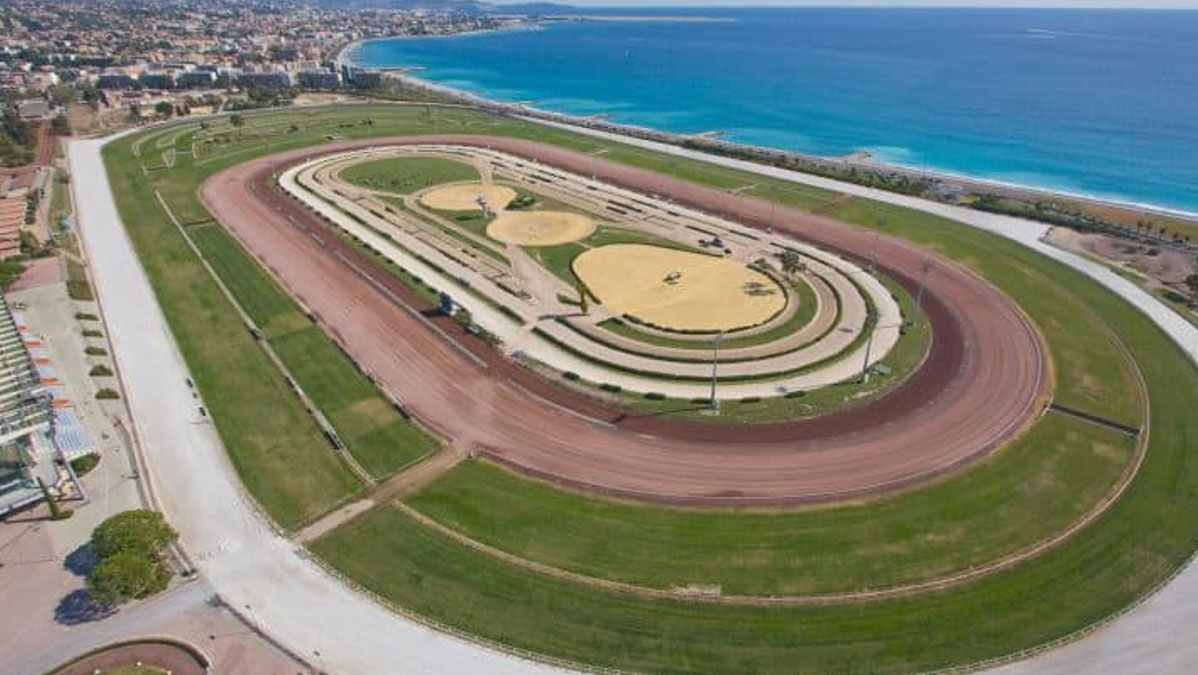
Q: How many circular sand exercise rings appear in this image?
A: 3